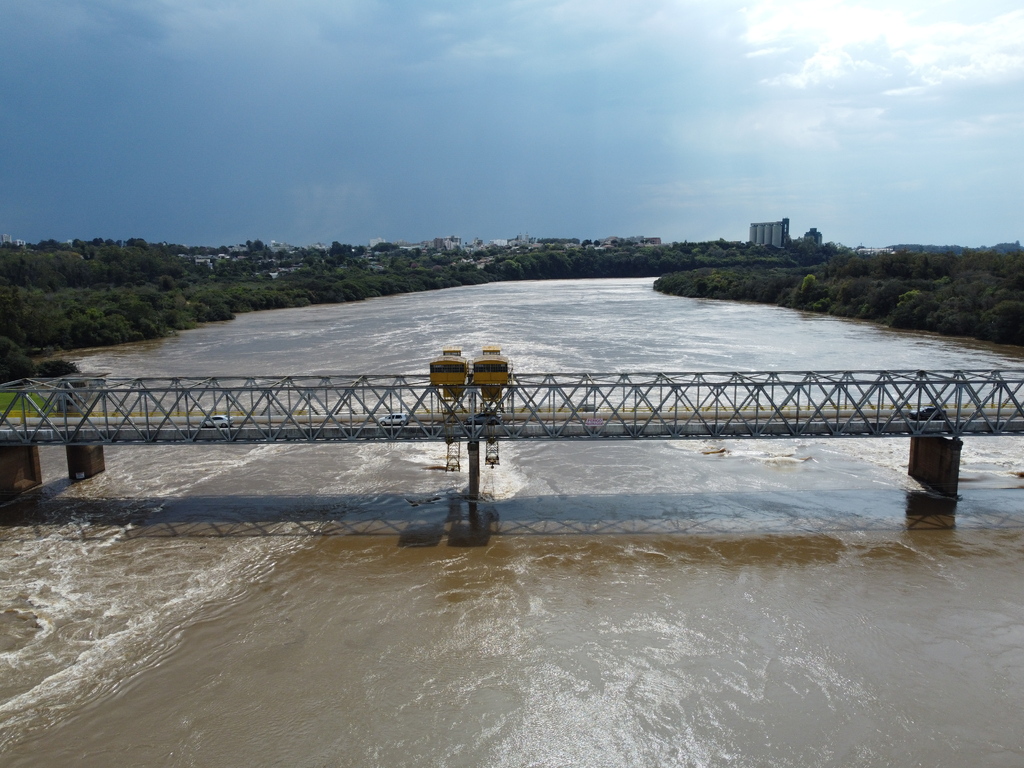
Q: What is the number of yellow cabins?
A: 2